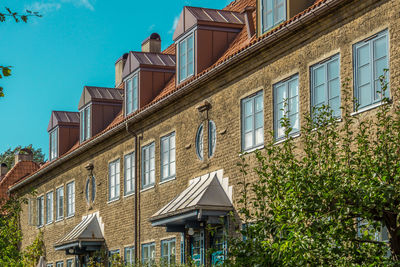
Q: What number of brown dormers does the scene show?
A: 4